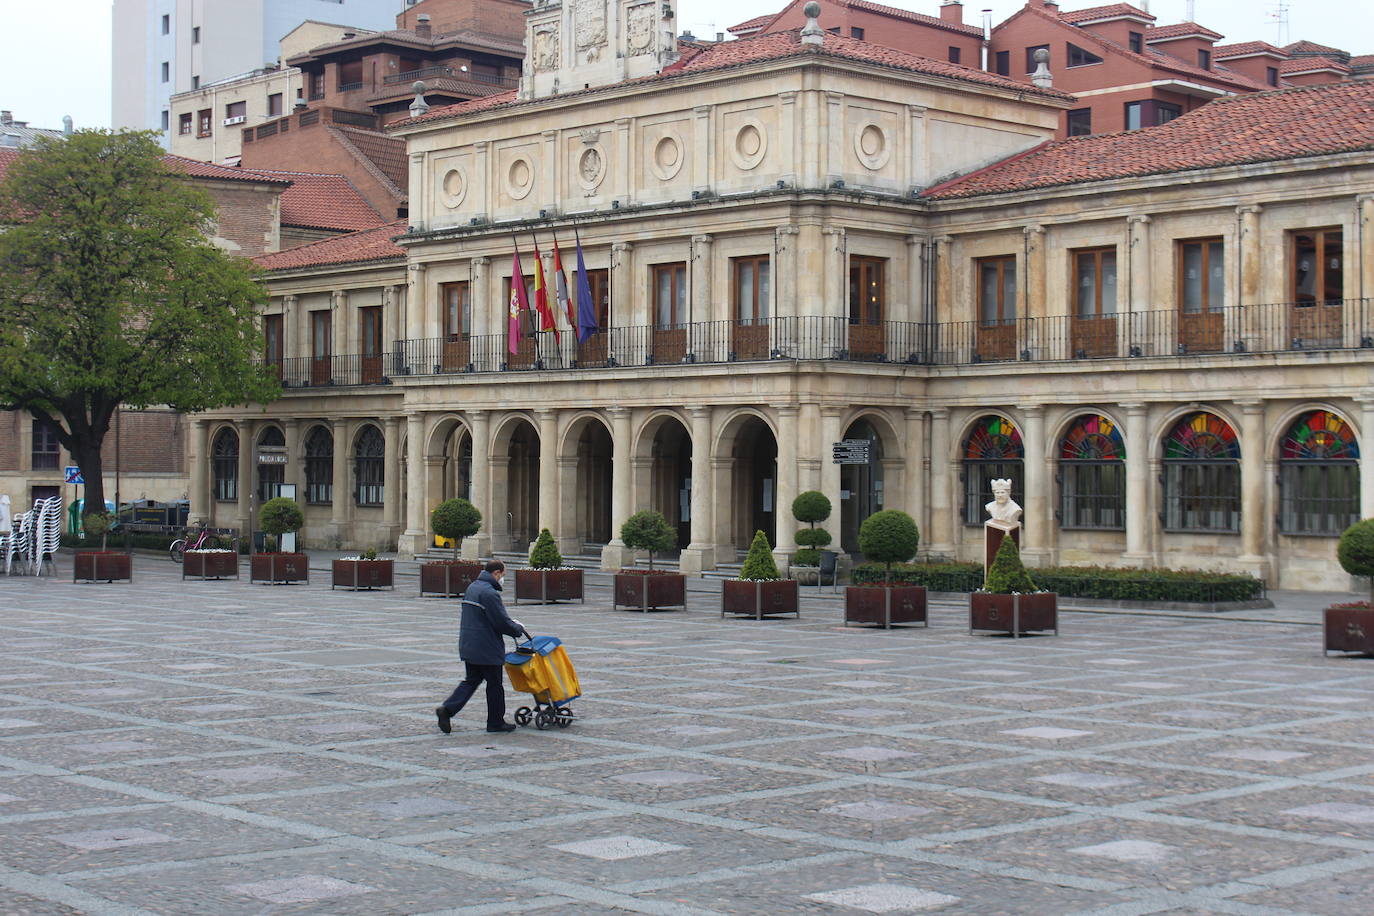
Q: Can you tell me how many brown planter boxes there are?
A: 11